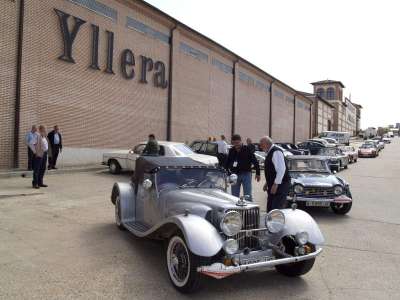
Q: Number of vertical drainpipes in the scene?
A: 6